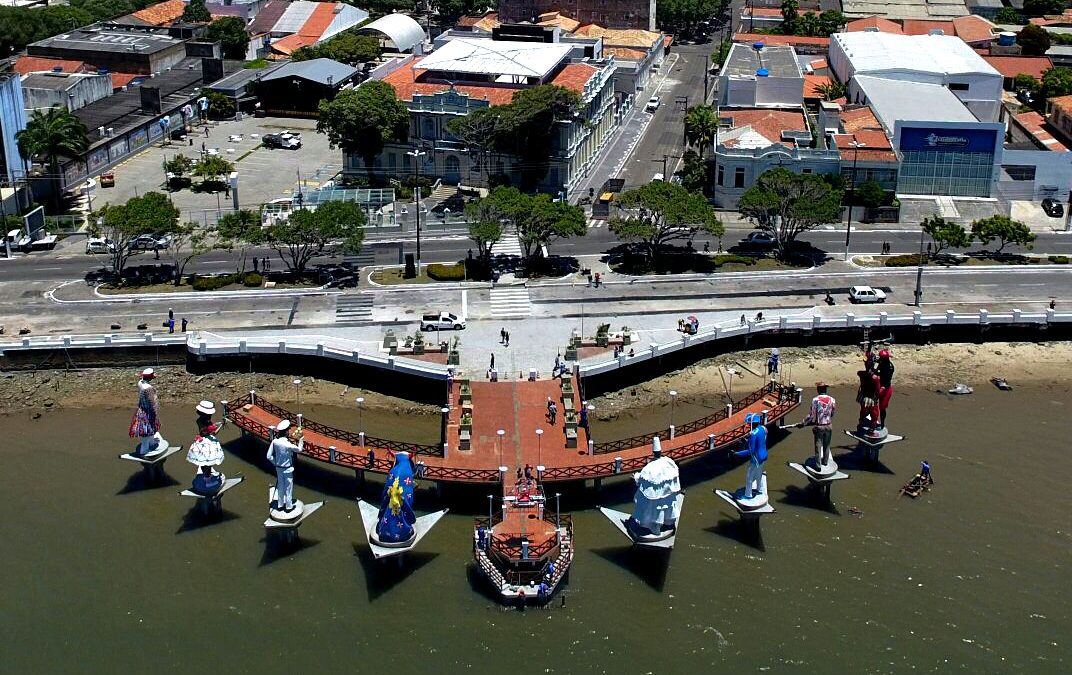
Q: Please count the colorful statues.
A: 8